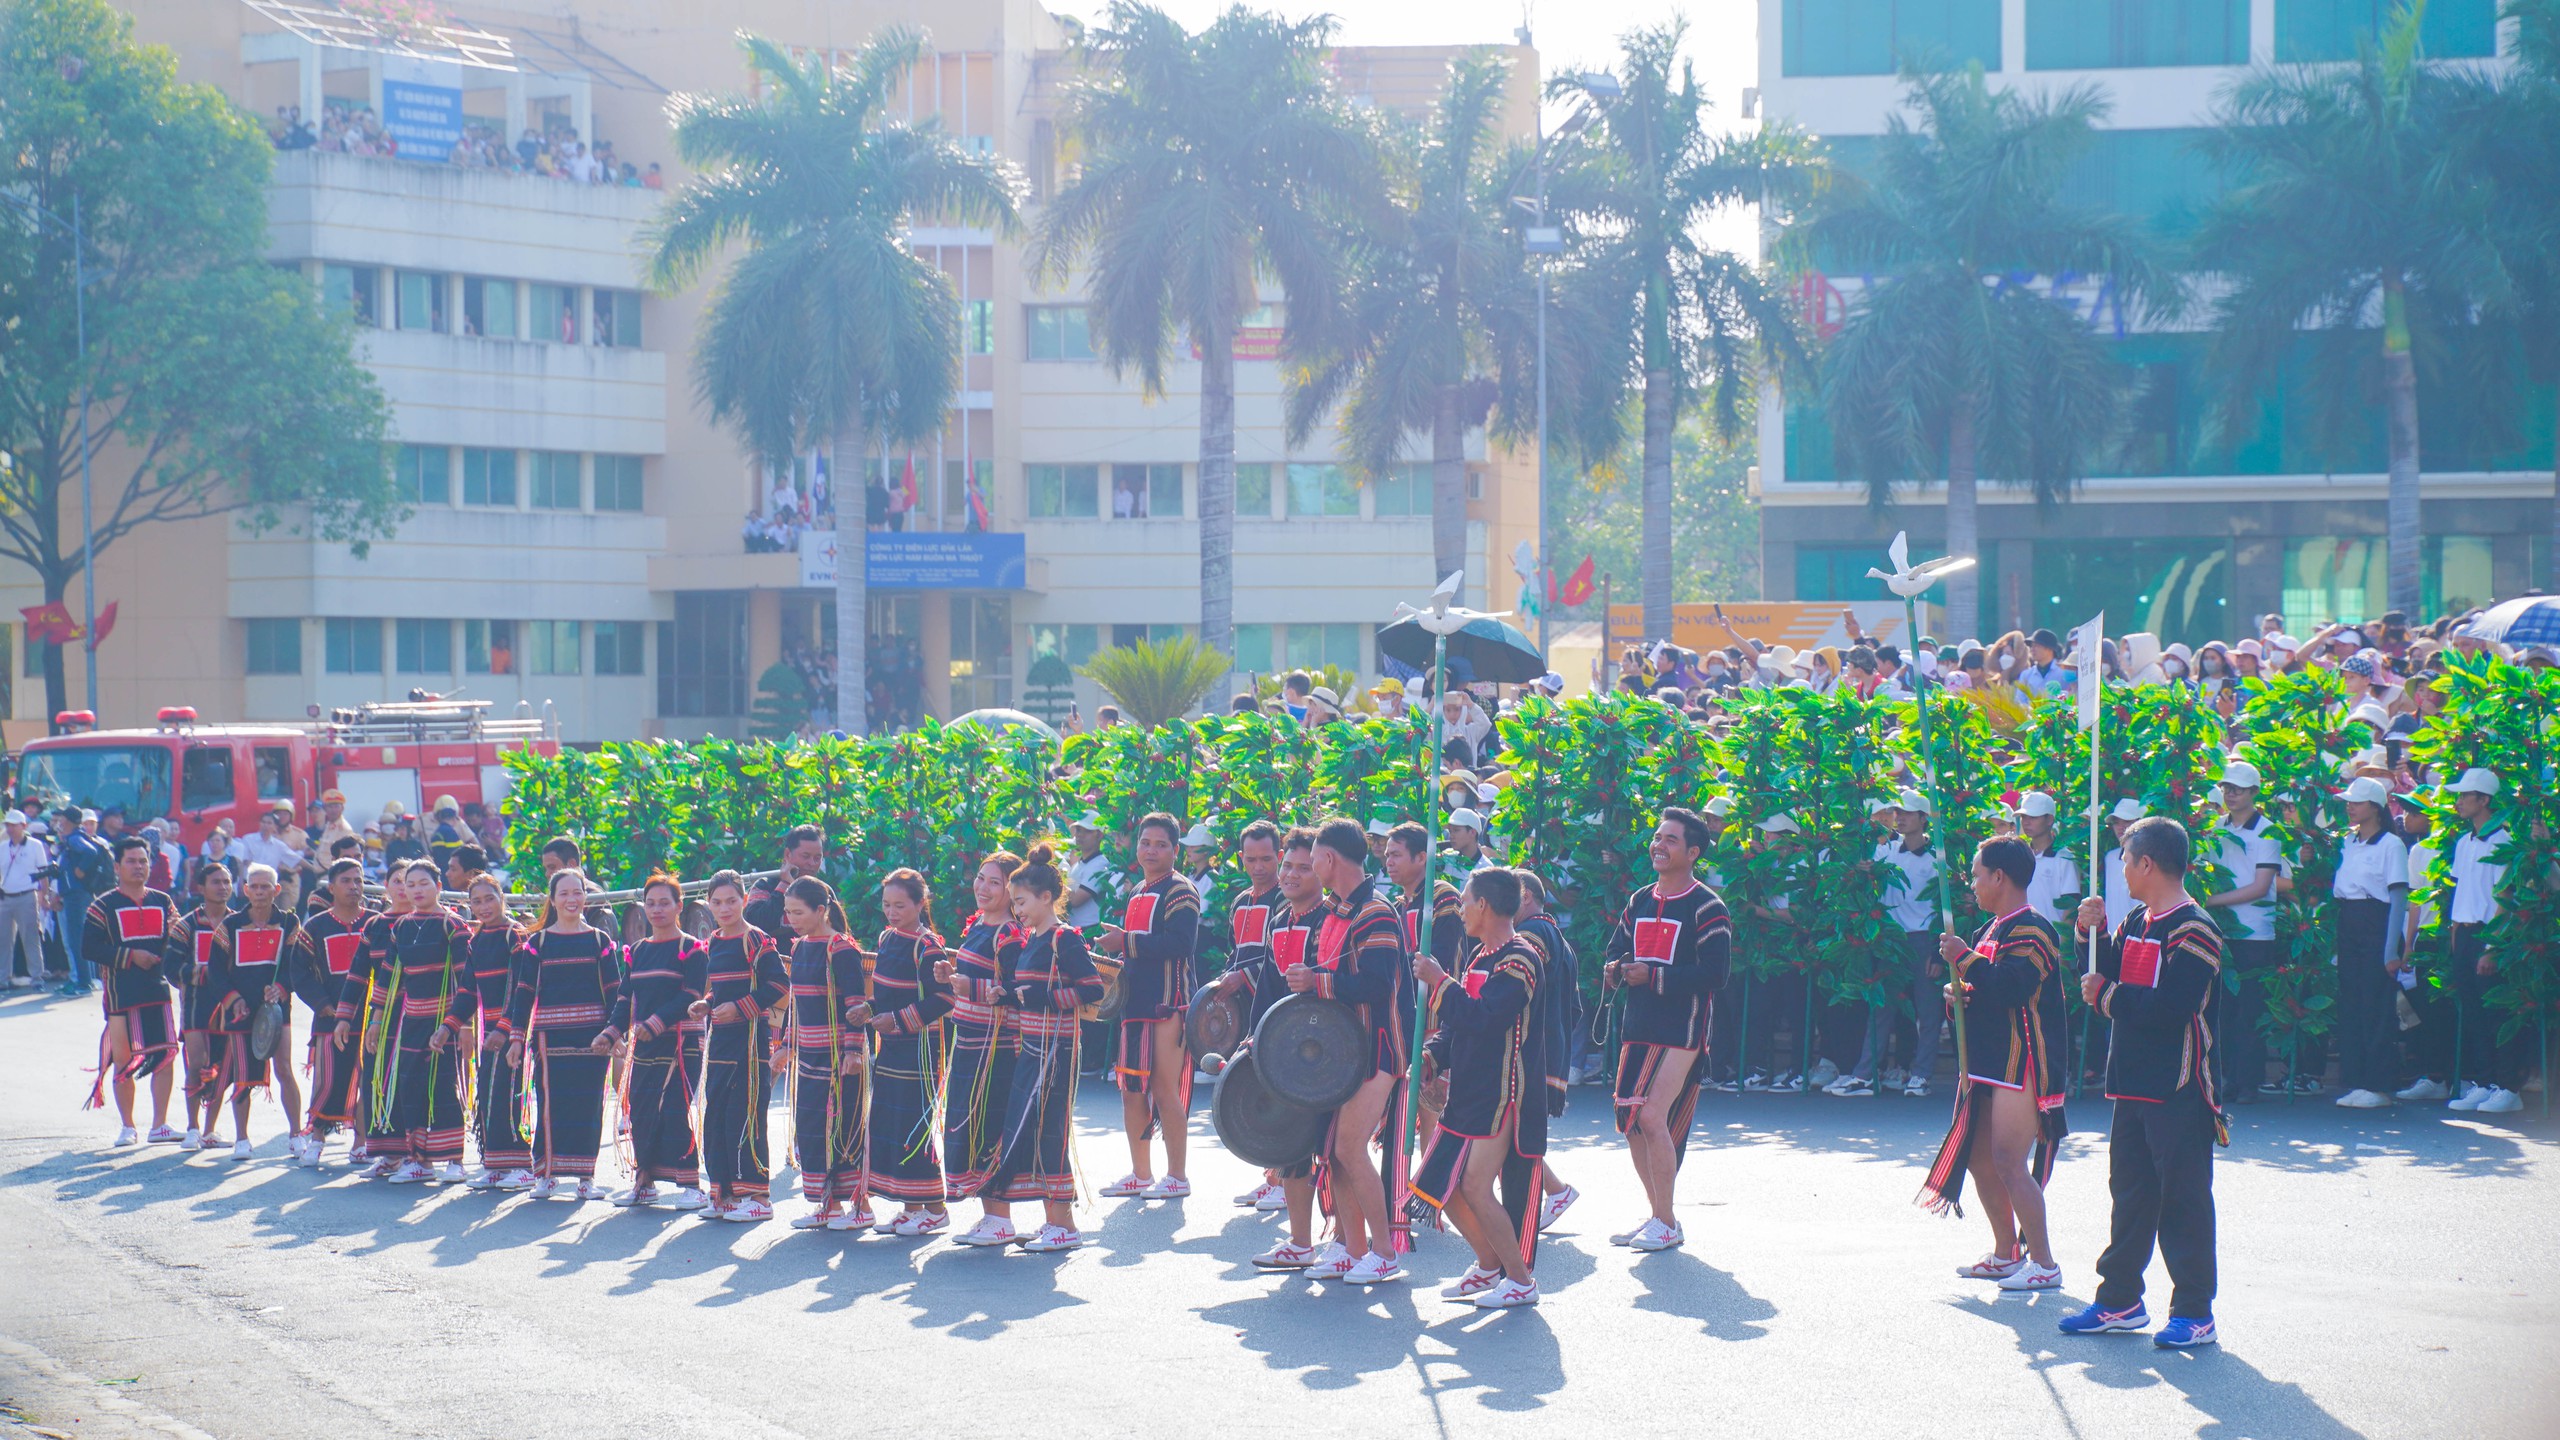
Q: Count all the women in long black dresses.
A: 10